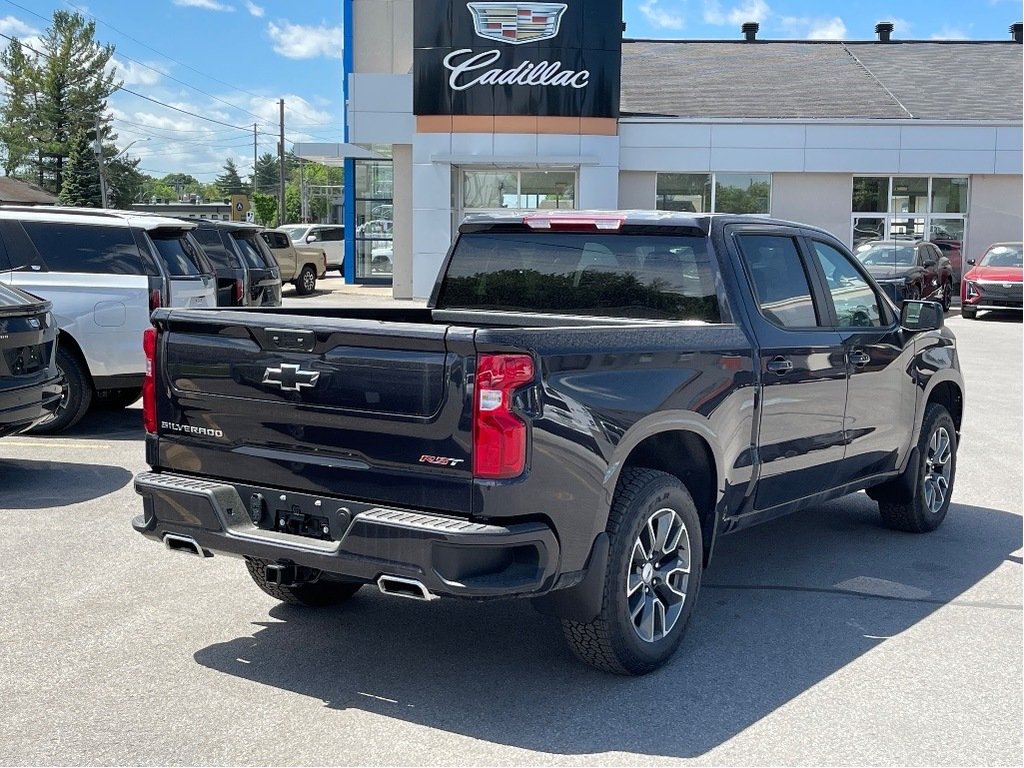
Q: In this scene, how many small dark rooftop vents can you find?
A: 3